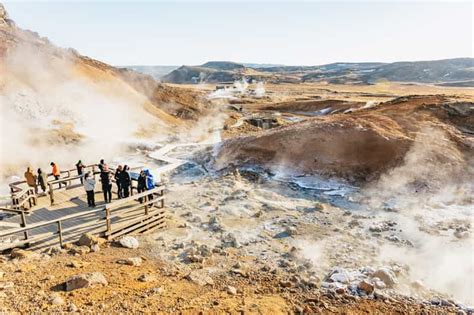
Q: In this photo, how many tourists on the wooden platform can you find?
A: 11